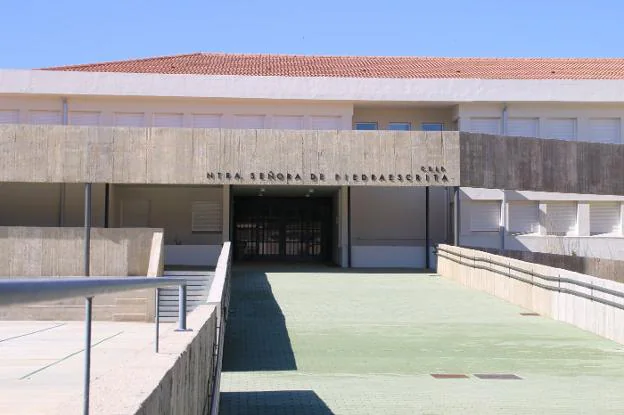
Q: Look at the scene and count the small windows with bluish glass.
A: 3